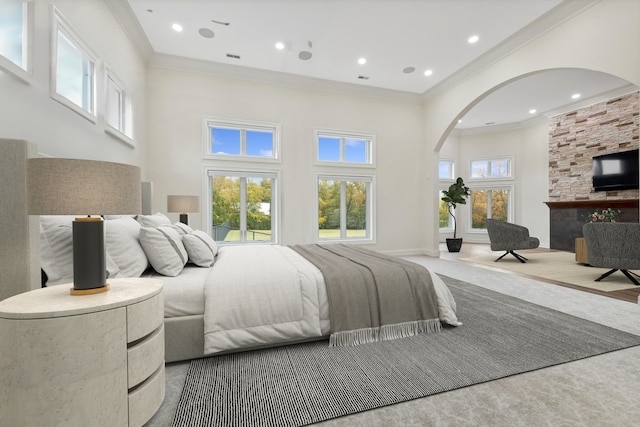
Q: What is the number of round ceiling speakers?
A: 3